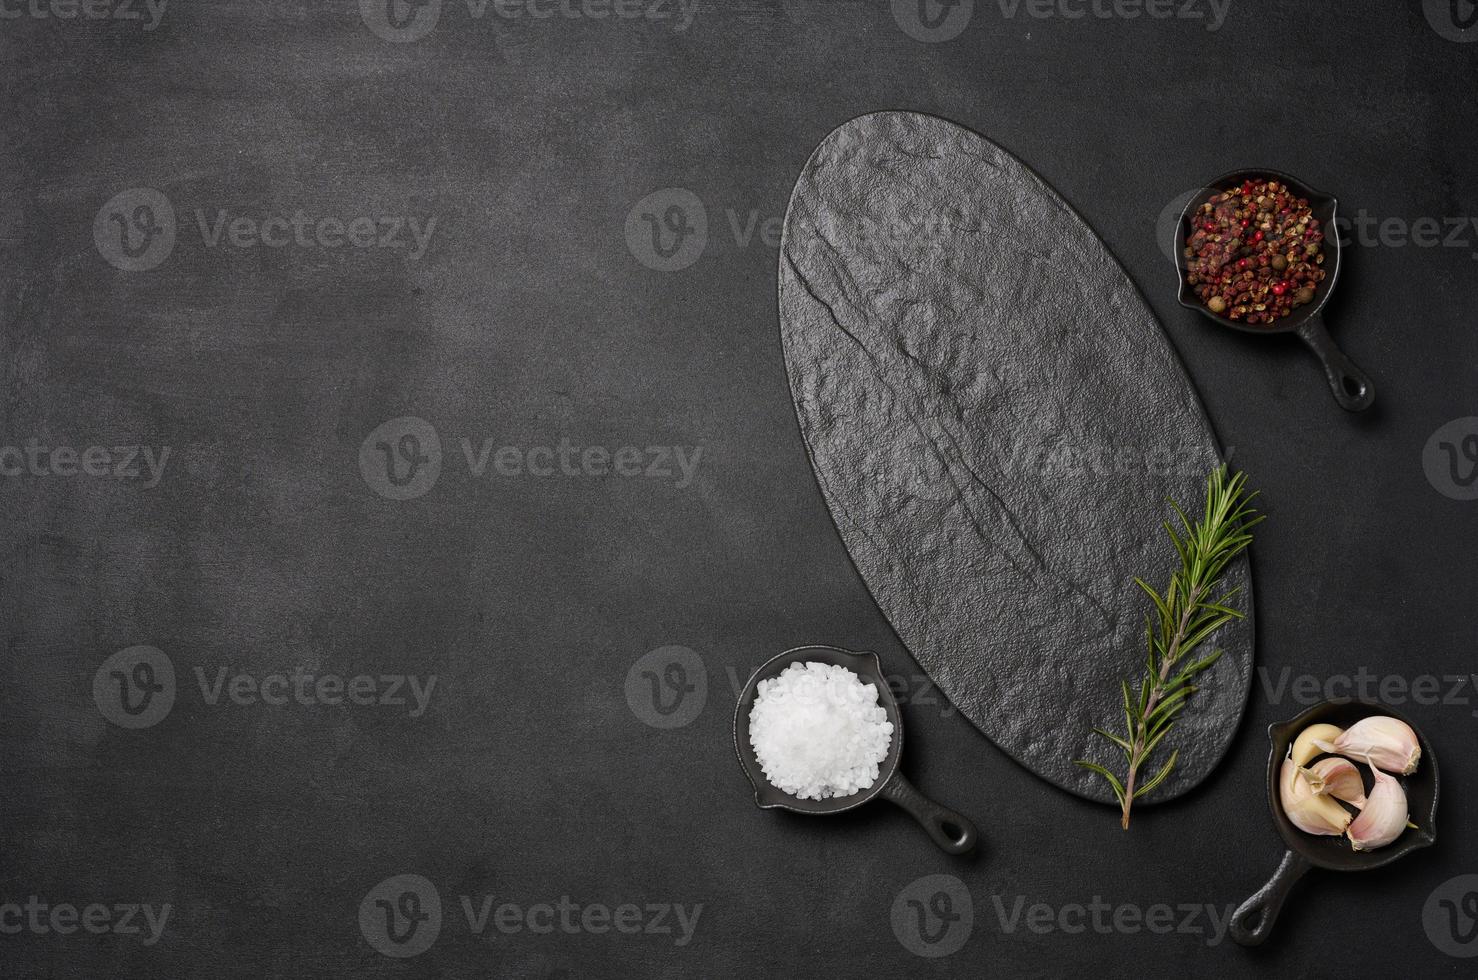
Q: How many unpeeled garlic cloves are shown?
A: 4